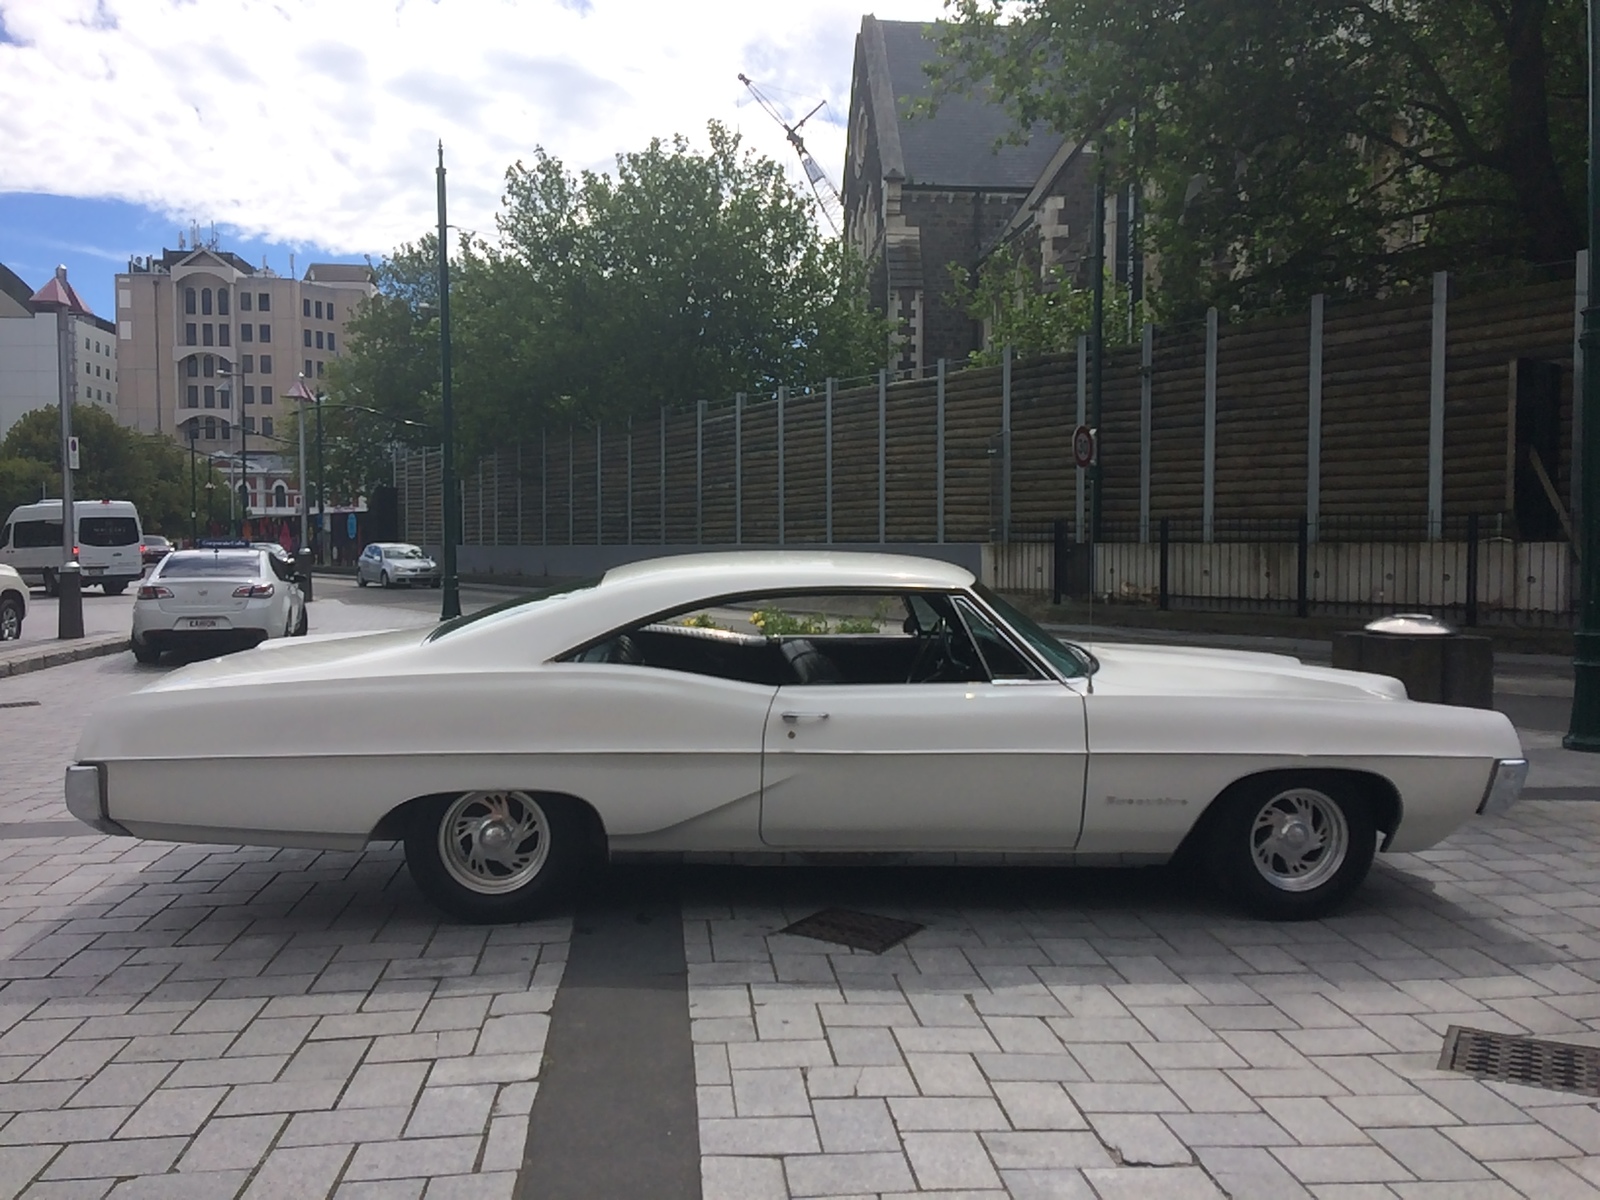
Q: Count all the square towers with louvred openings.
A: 0